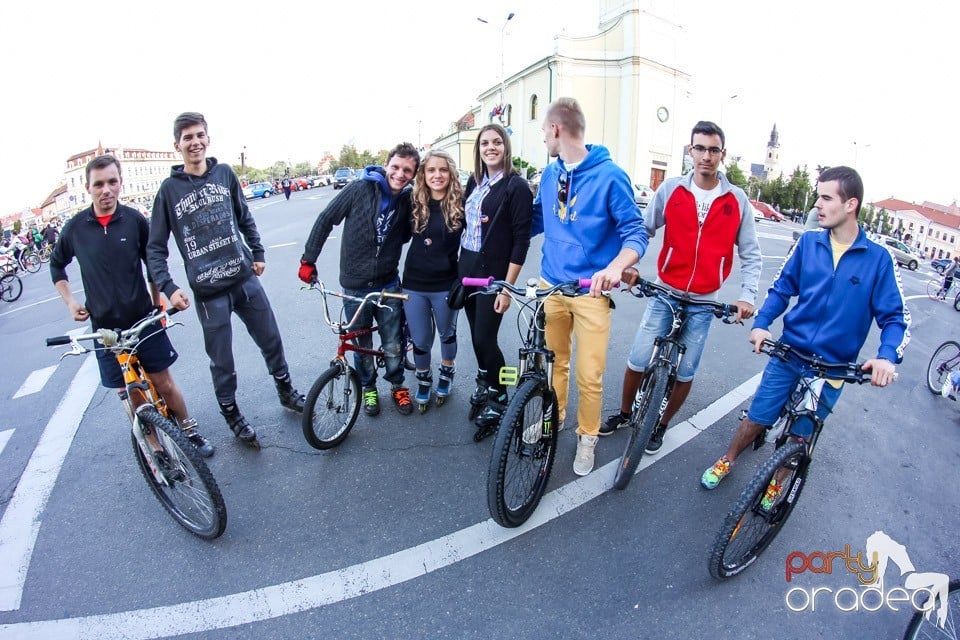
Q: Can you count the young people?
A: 8